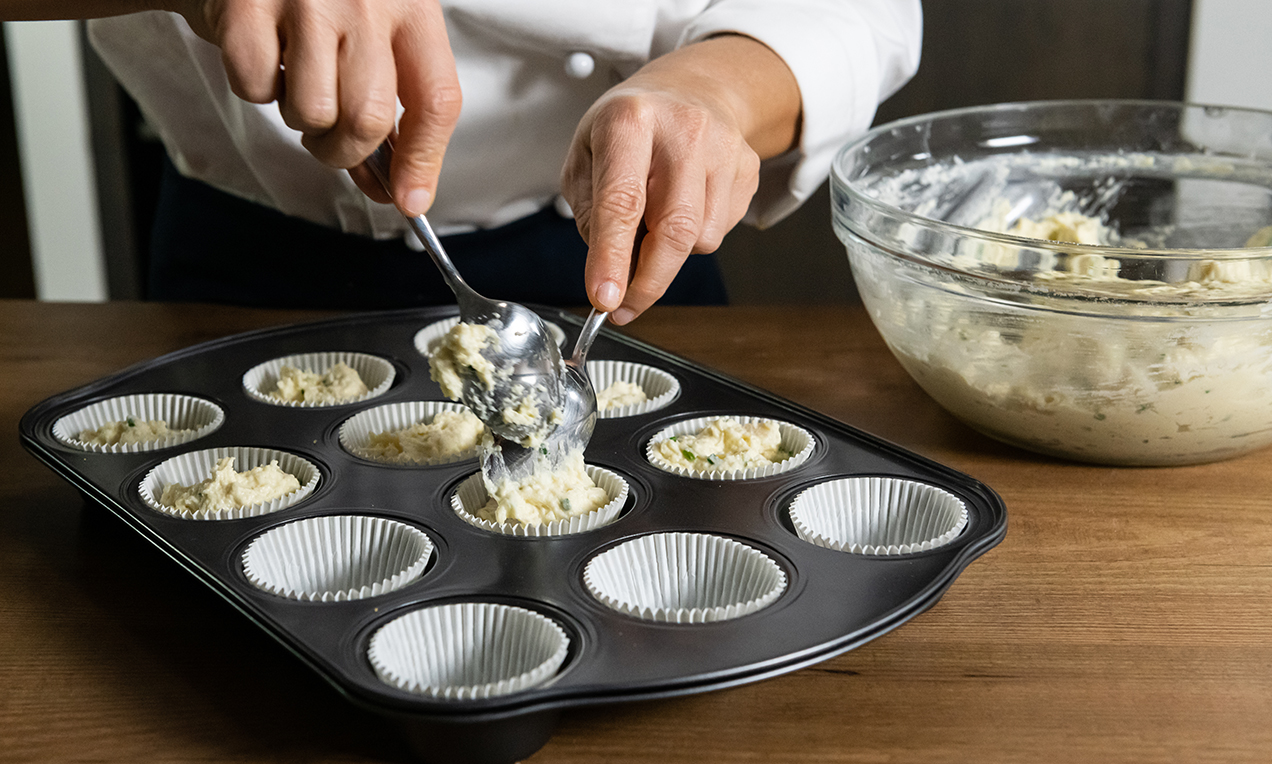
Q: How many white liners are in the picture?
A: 12